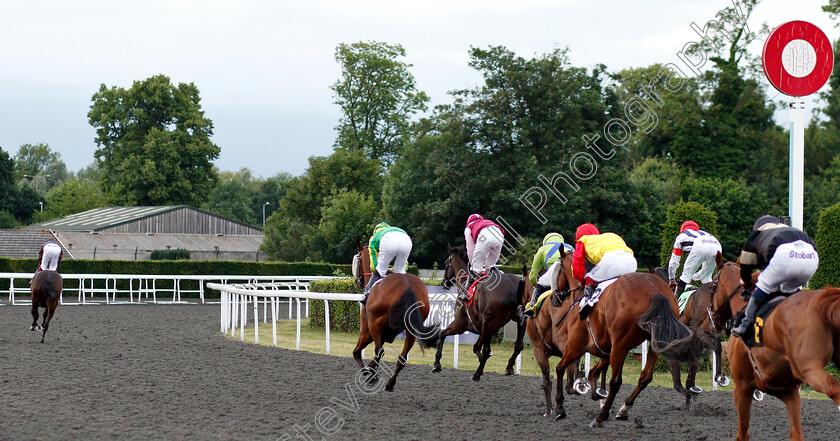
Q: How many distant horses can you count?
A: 1